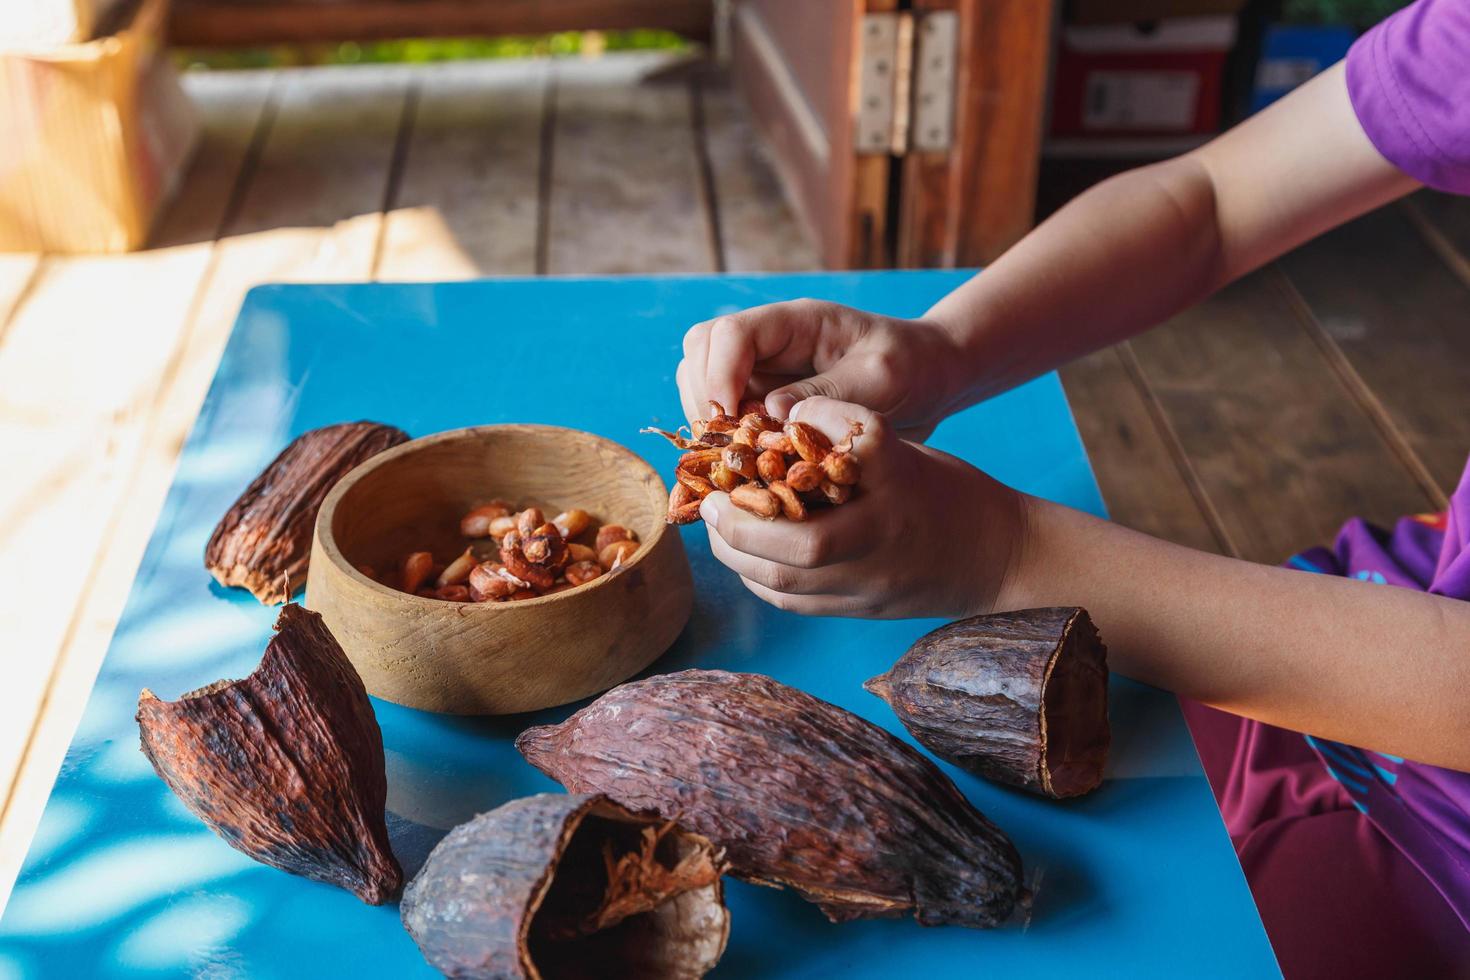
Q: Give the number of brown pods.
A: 5